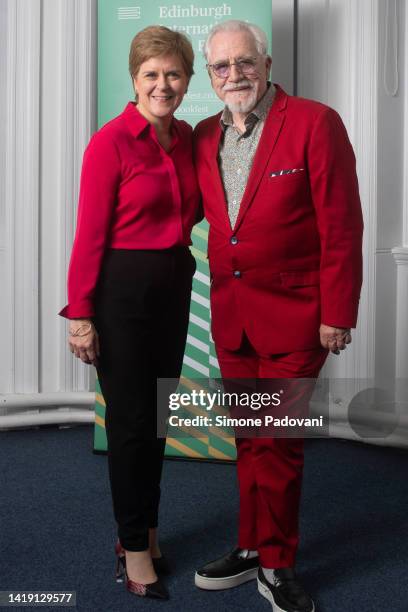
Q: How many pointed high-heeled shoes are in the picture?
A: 2